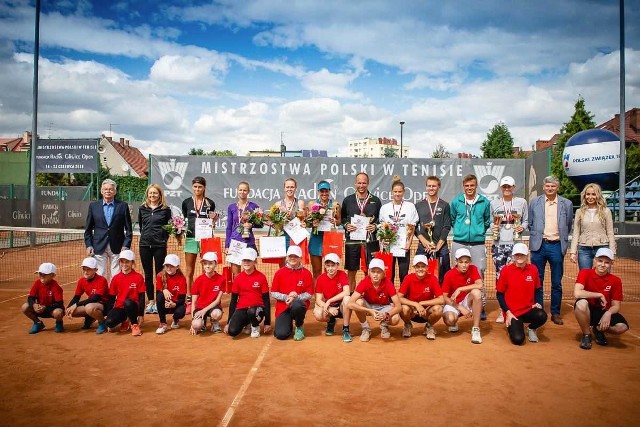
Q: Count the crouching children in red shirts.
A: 13